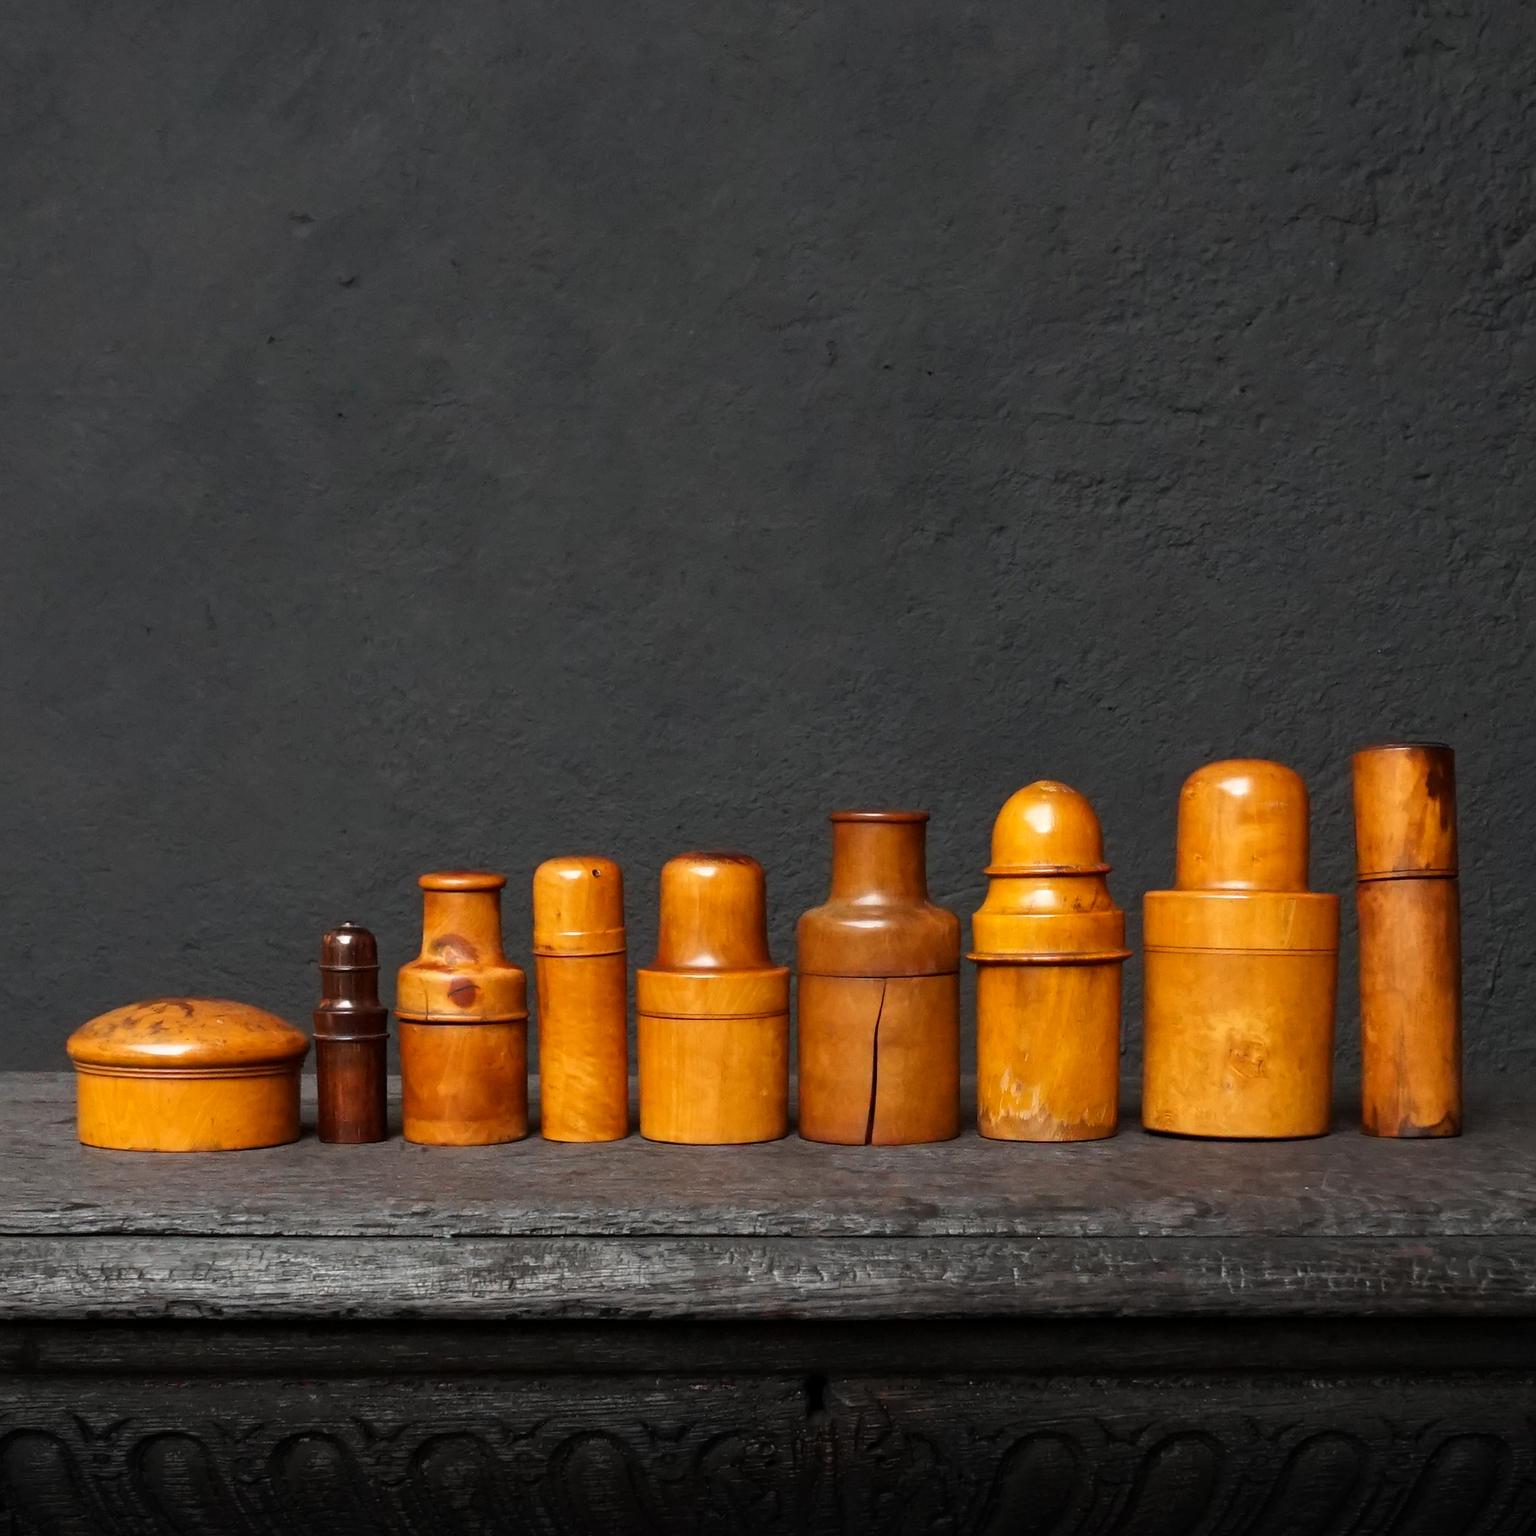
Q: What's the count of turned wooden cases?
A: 9